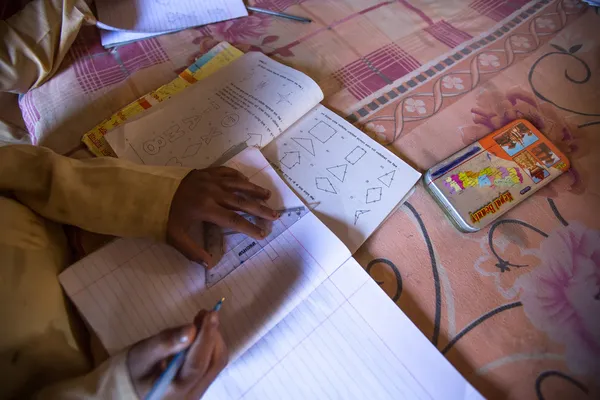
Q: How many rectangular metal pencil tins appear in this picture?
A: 1